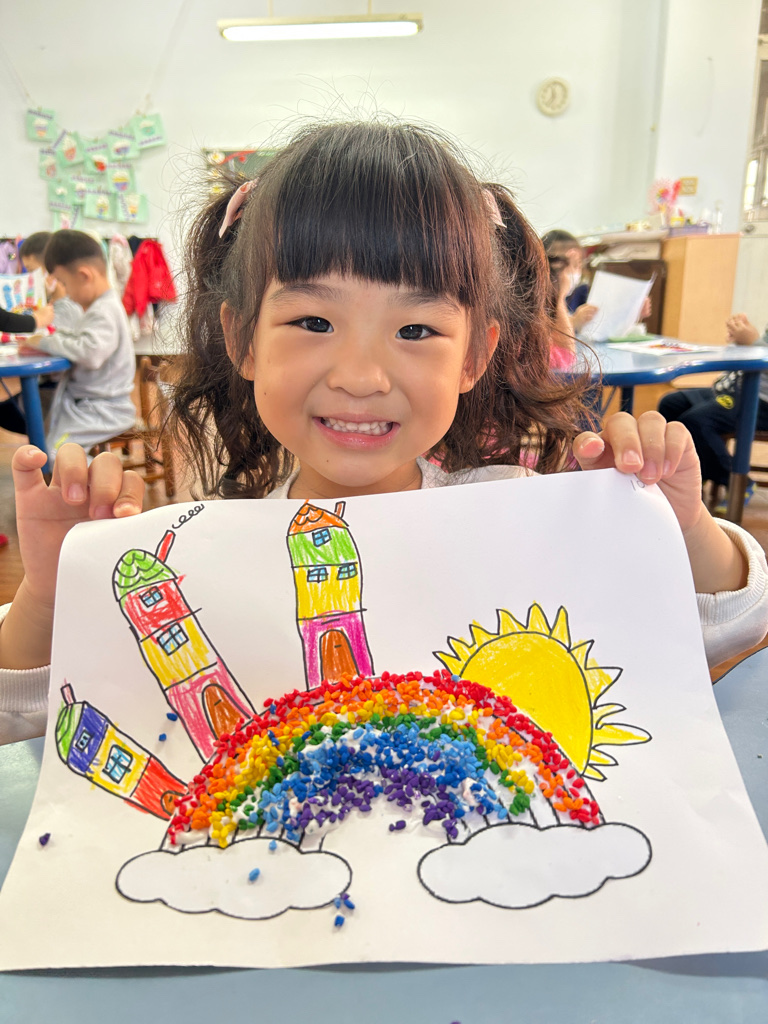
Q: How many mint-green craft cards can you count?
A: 12